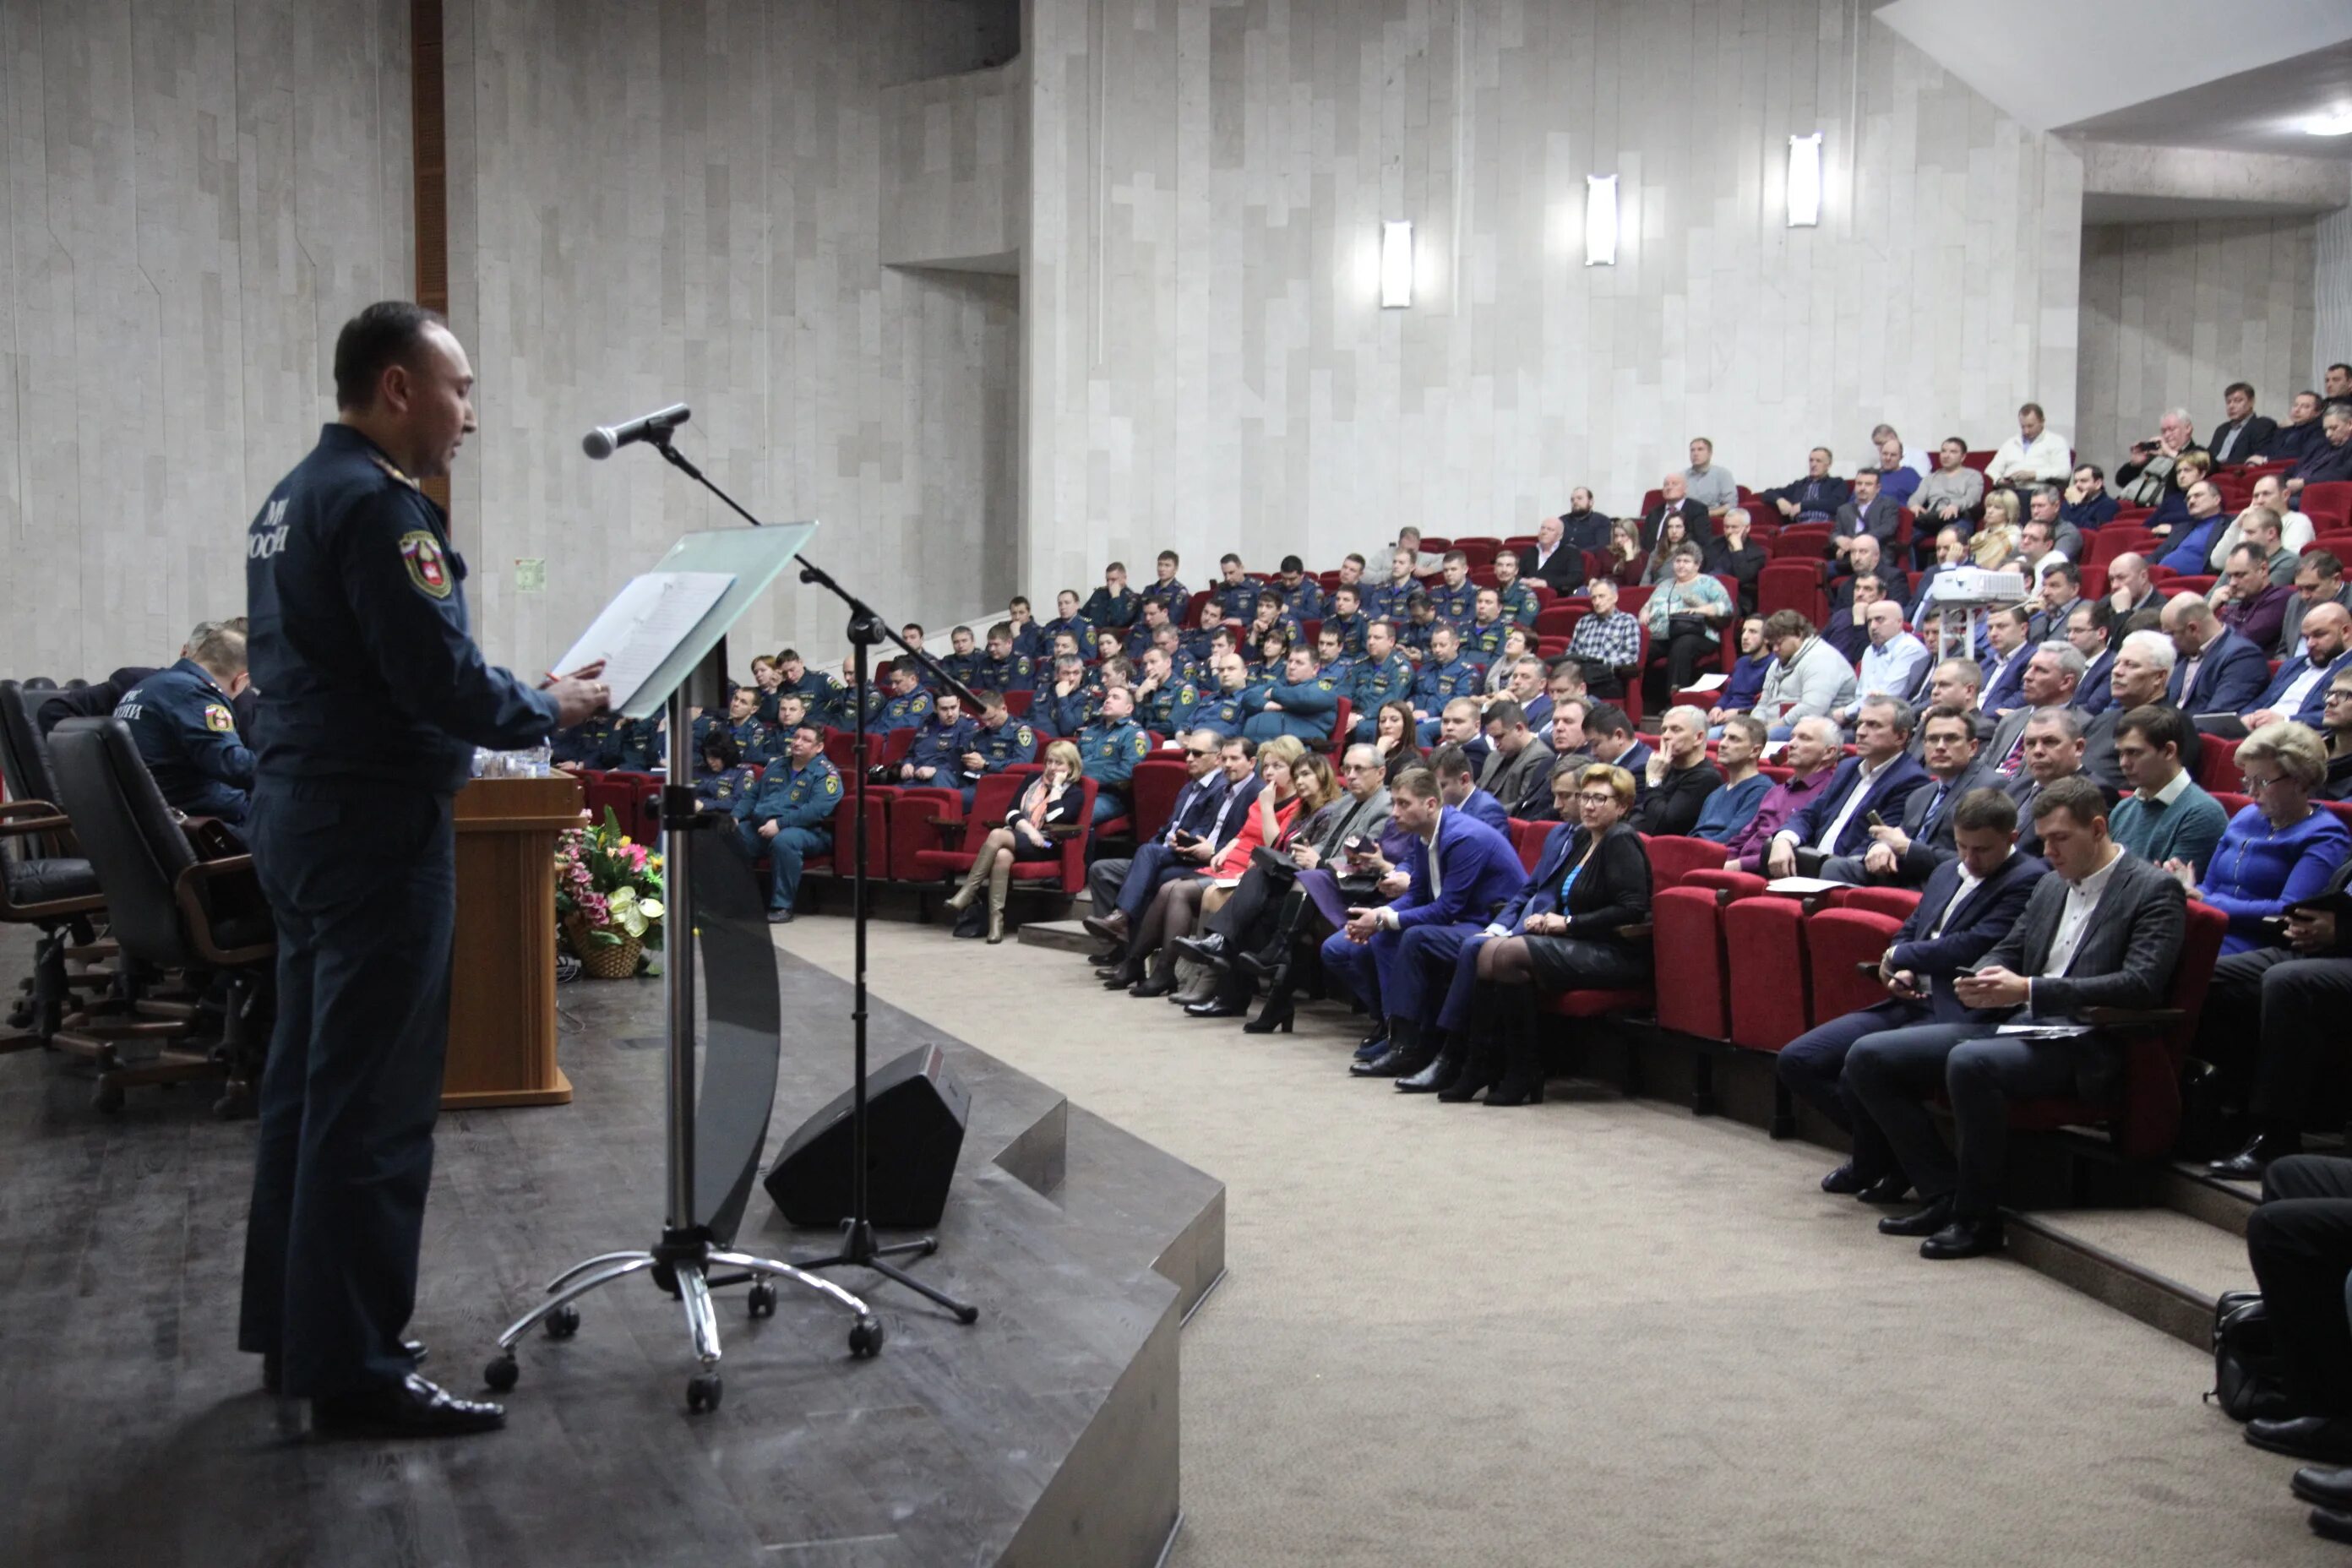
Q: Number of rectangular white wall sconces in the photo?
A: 3